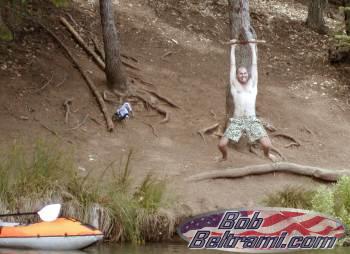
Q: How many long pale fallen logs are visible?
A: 1